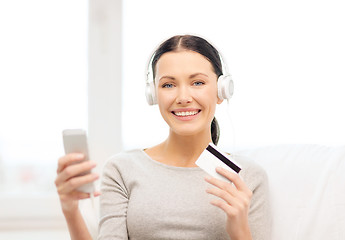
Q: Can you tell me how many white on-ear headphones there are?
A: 1